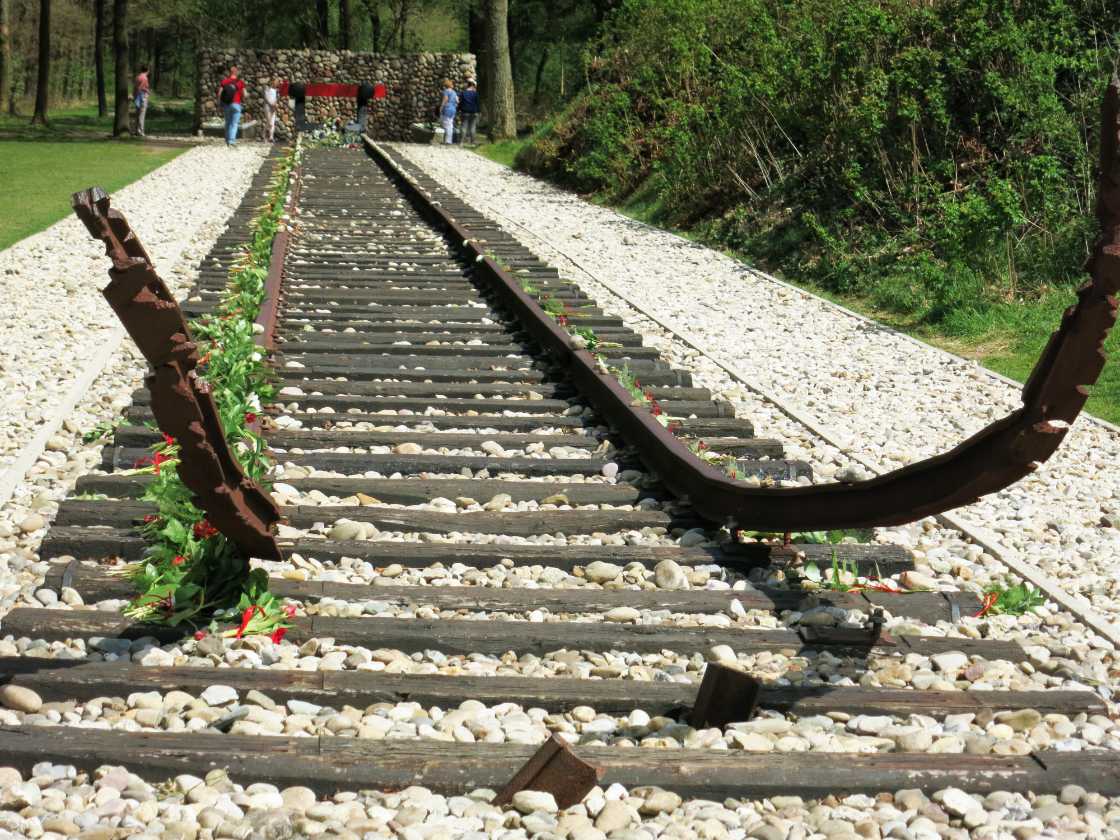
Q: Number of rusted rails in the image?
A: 2